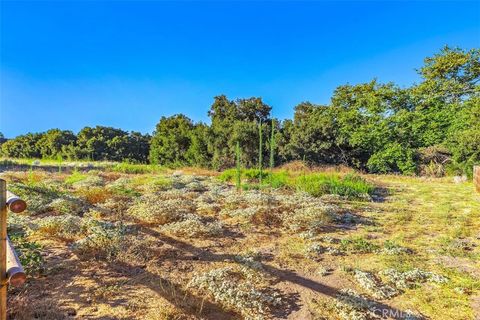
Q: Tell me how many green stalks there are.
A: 3